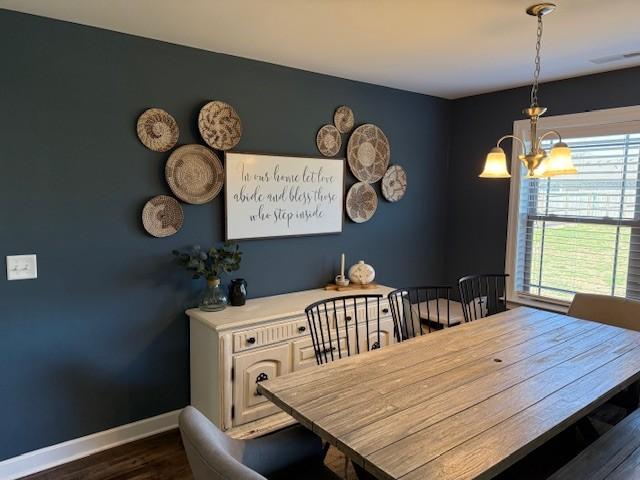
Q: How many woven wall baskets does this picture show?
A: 9